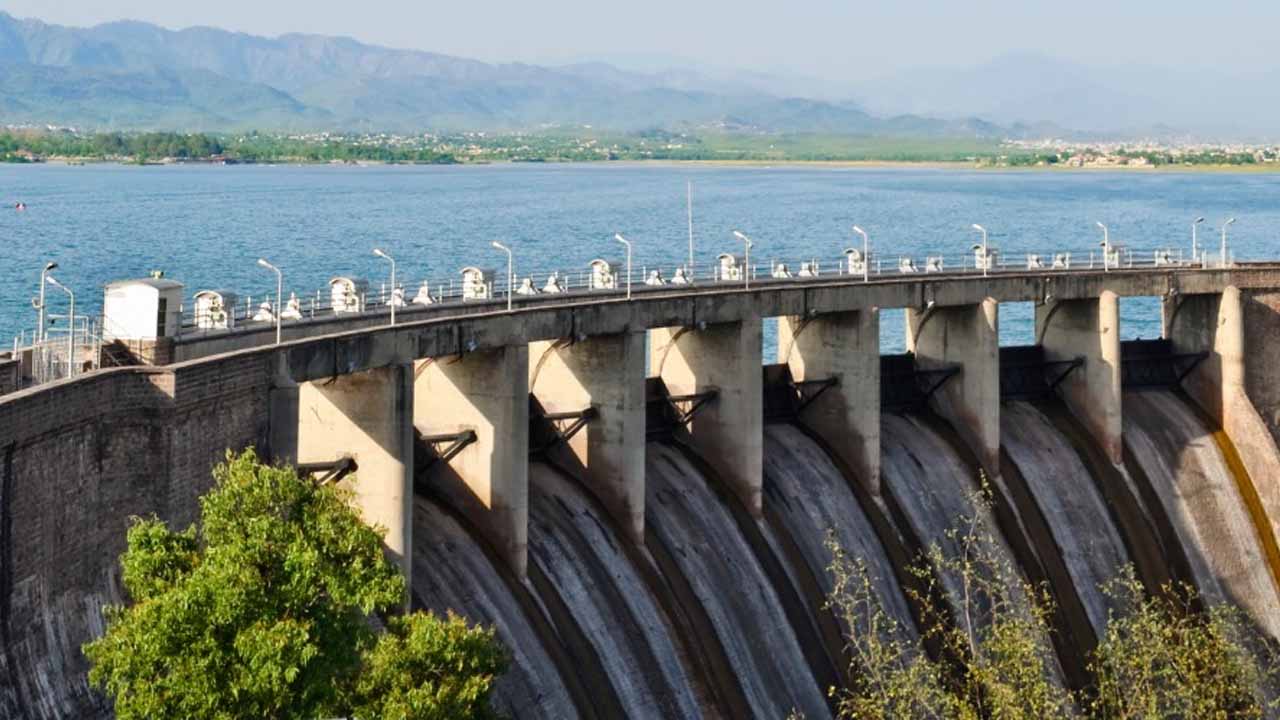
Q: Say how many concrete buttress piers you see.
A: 8